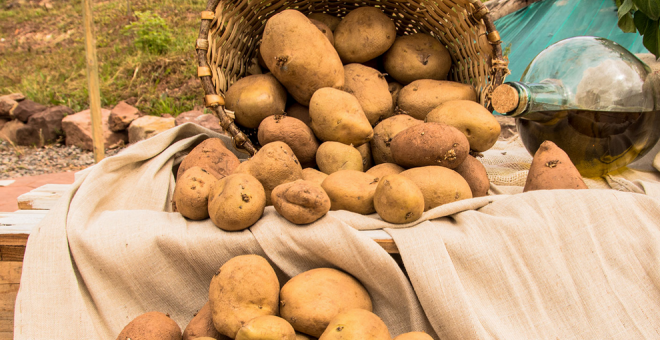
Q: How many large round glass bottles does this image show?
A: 1